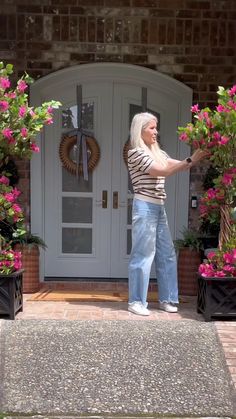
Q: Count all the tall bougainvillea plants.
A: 2